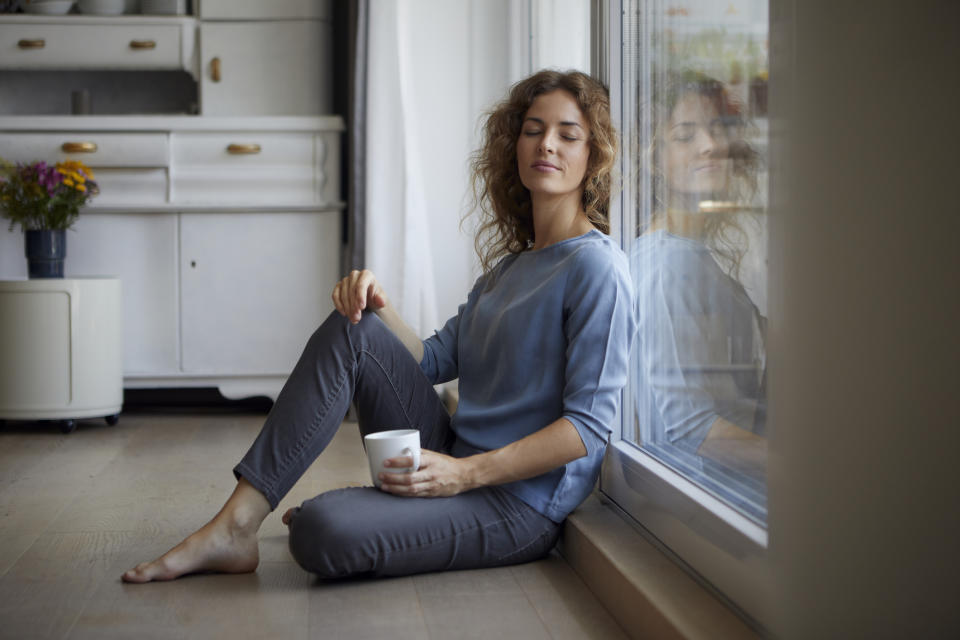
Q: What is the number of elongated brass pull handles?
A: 5